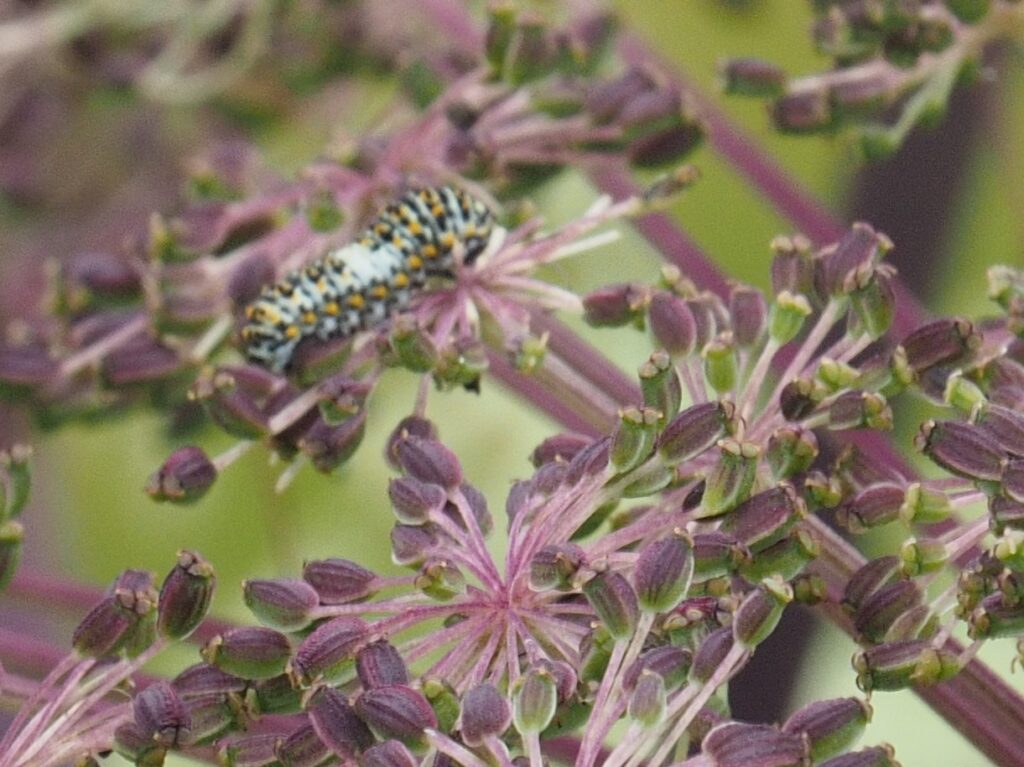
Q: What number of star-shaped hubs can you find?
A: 2